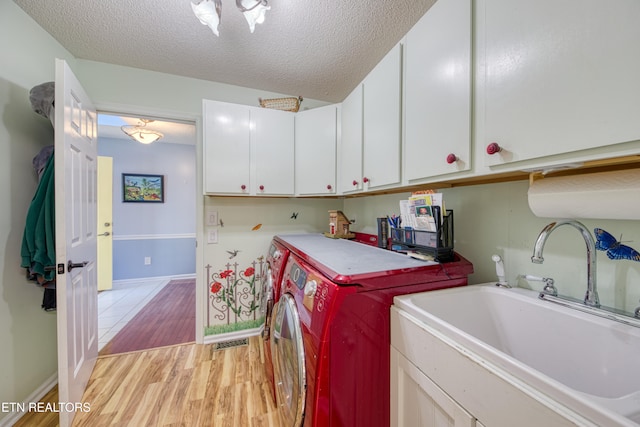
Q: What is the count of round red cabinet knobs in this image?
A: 7